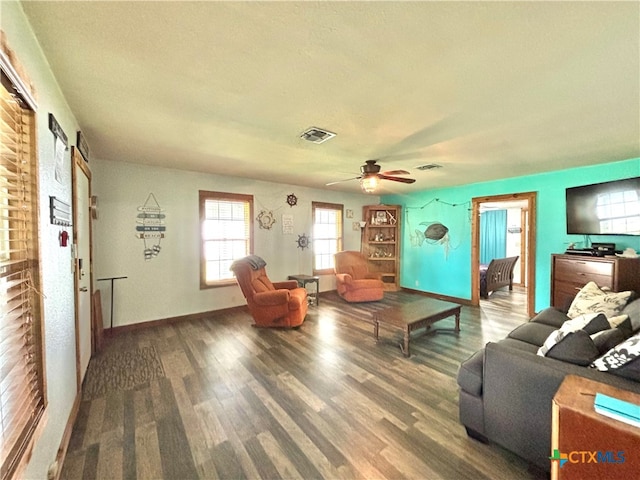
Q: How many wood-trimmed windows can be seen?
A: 3